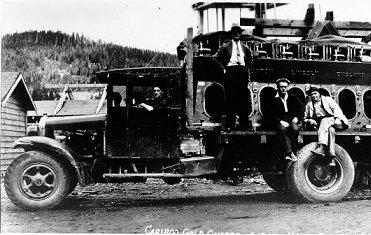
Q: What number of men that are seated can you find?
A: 3